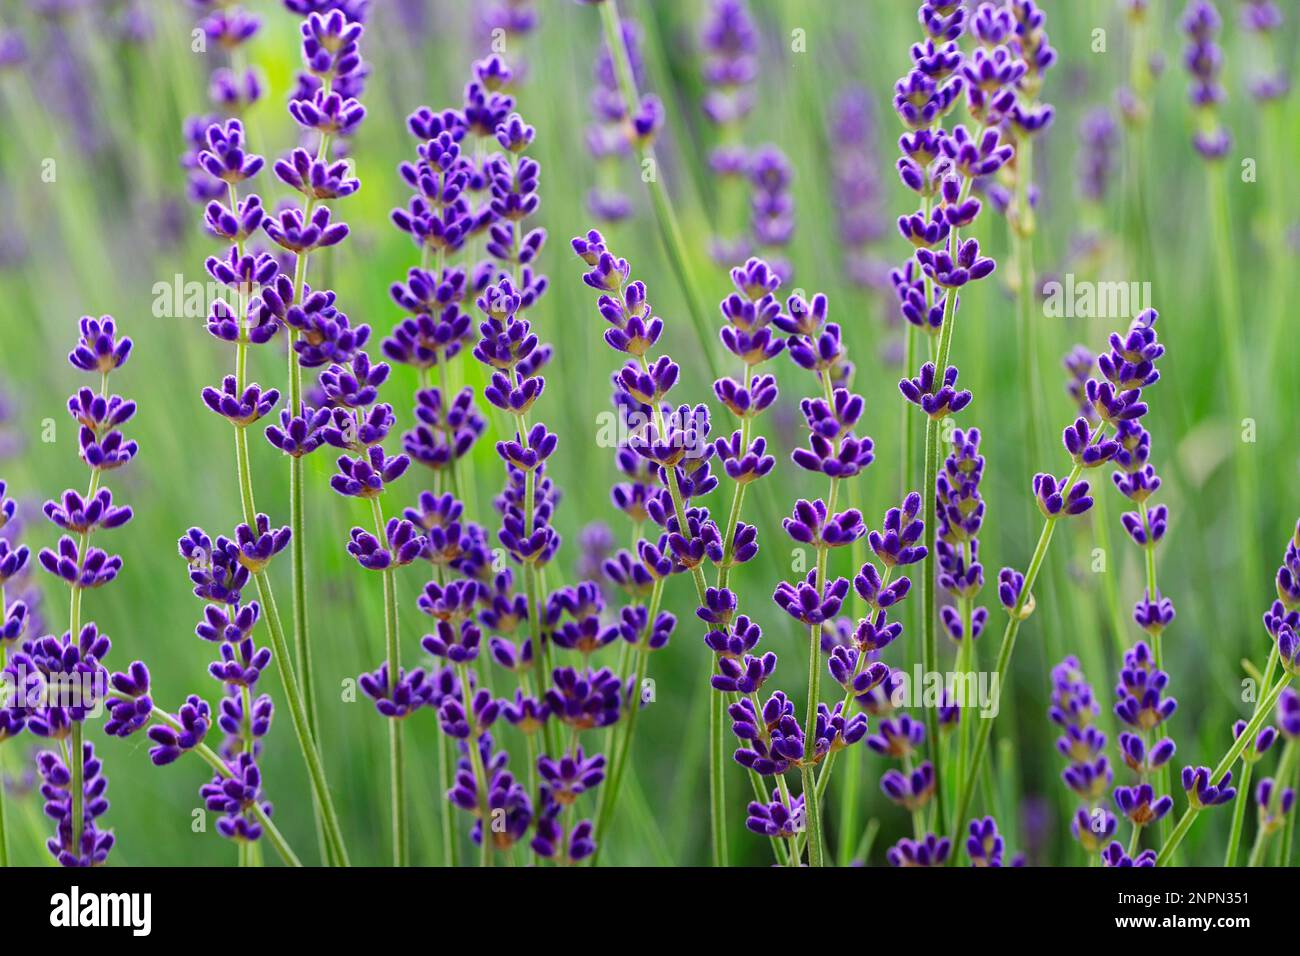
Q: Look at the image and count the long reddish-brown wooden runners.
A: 0